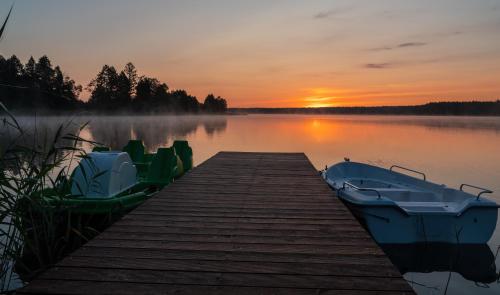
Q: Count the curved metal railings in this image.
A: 3